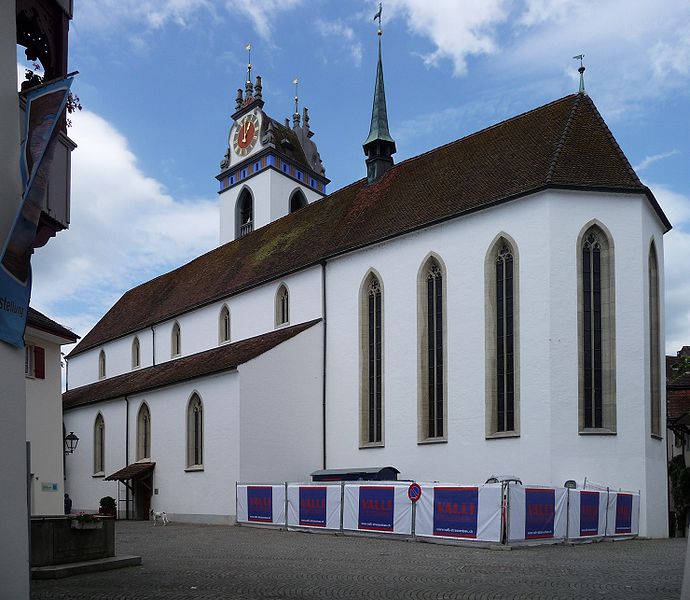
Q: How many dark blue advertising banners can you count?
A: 7